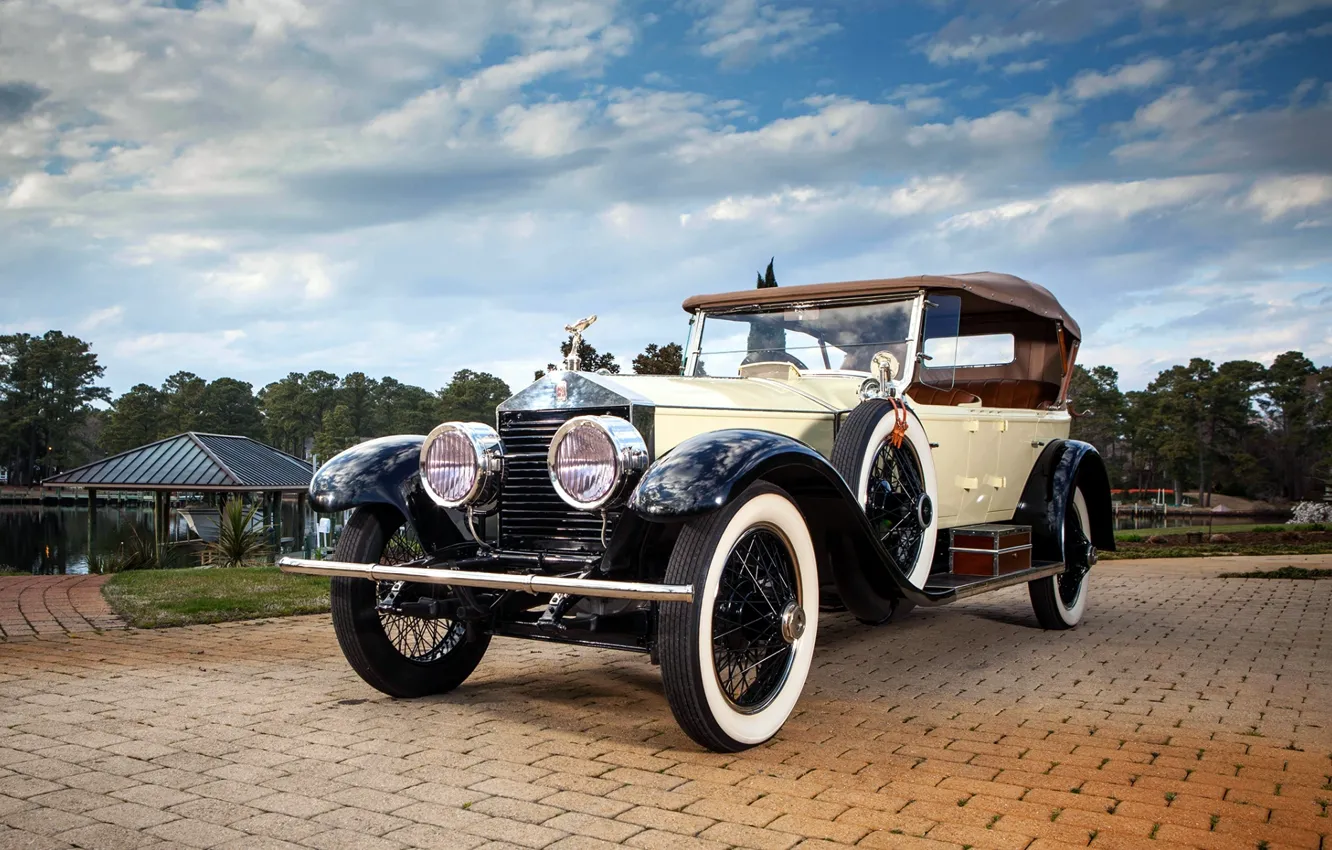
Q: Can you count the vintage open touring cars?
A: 1